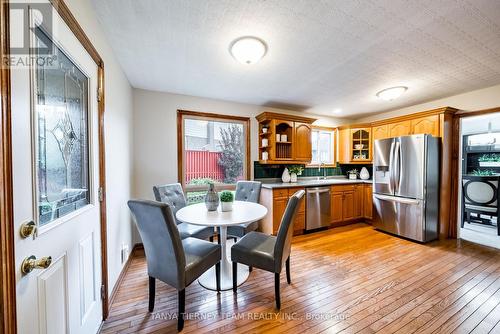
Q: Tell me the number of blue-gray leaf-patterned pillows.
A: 0